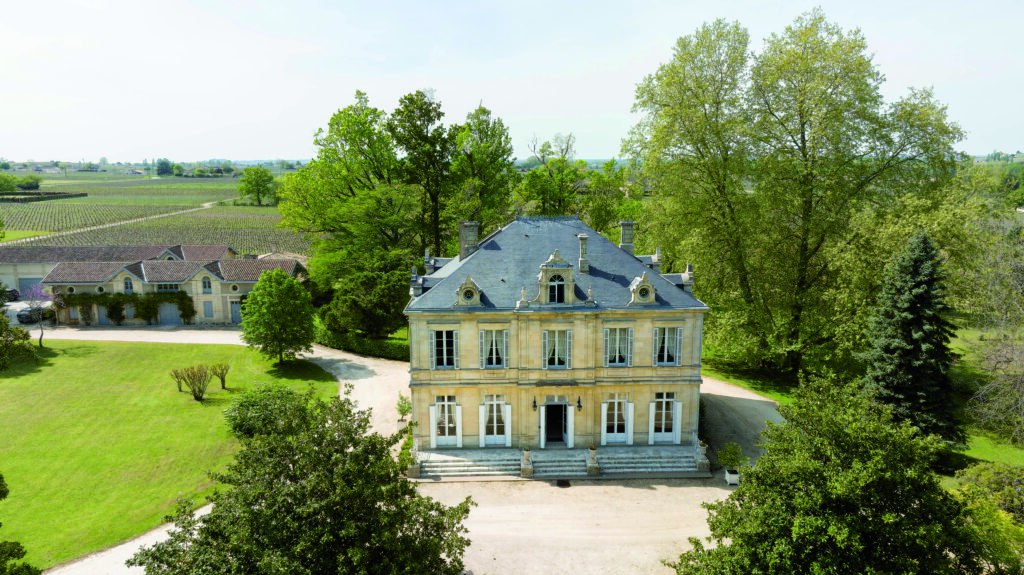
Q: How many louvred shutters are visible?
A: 10